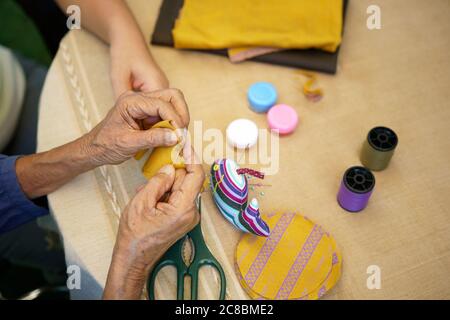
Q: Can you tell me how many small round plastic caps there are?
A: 3